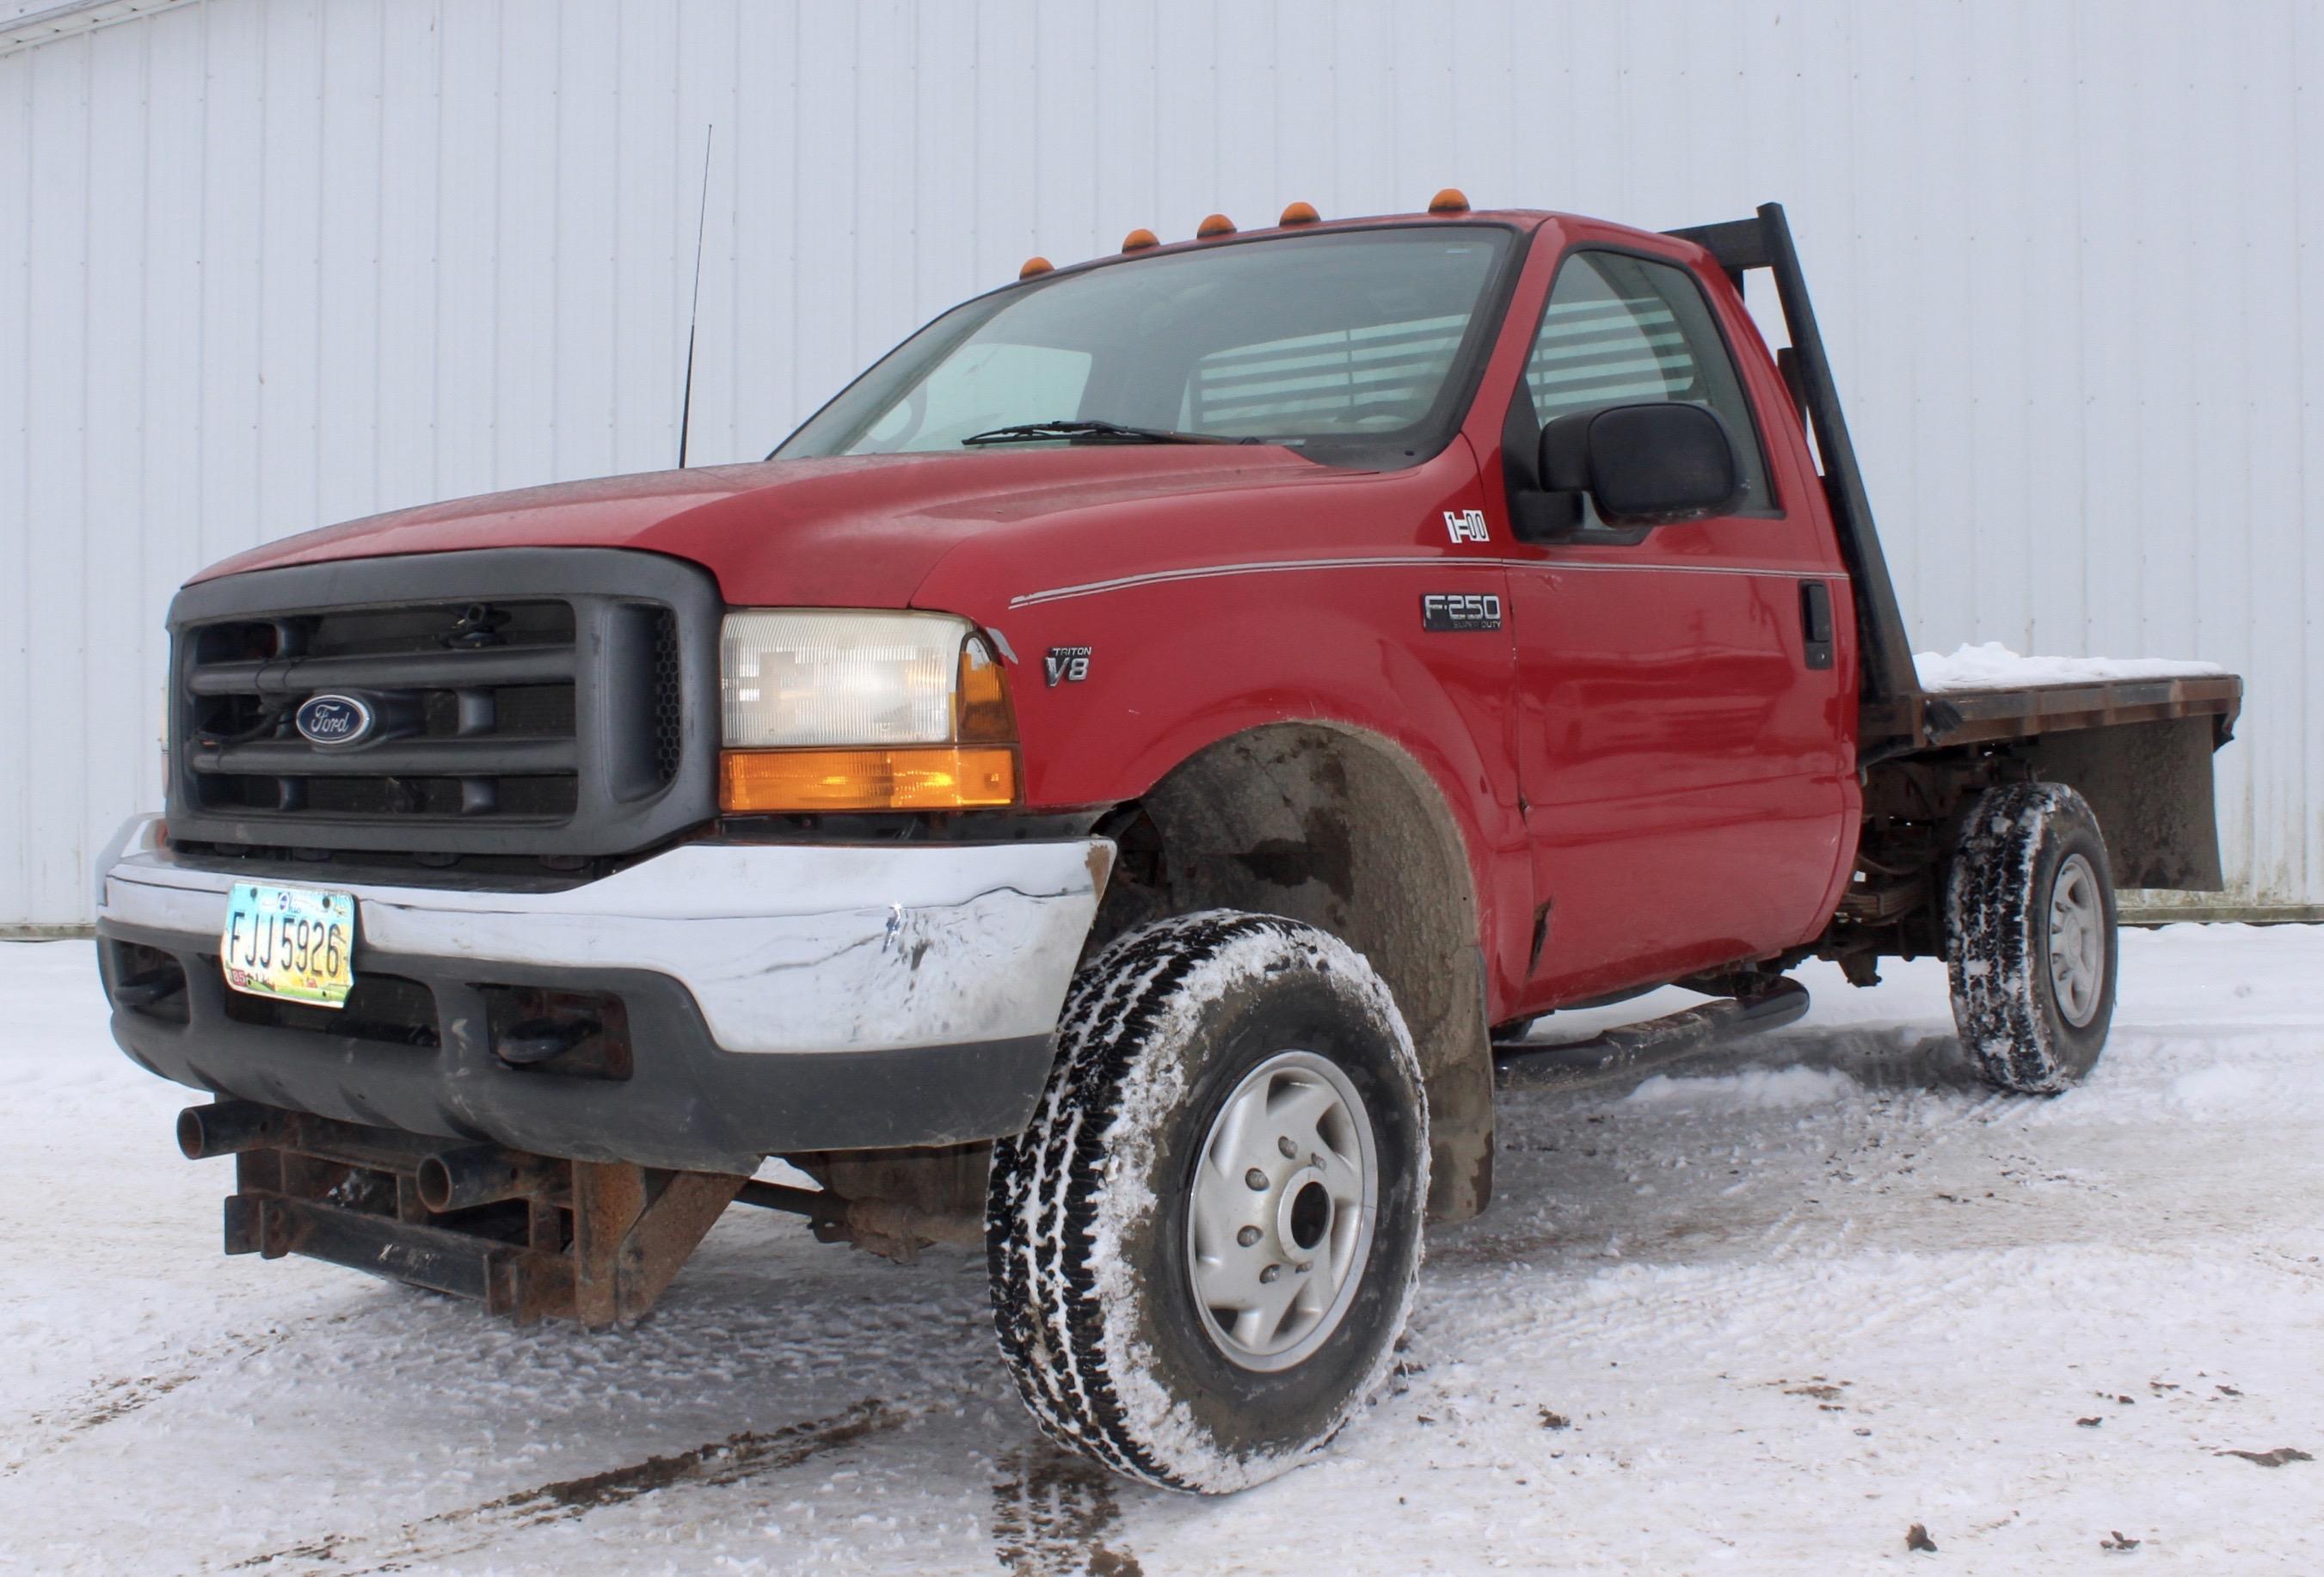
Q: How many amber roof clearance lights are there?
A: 5